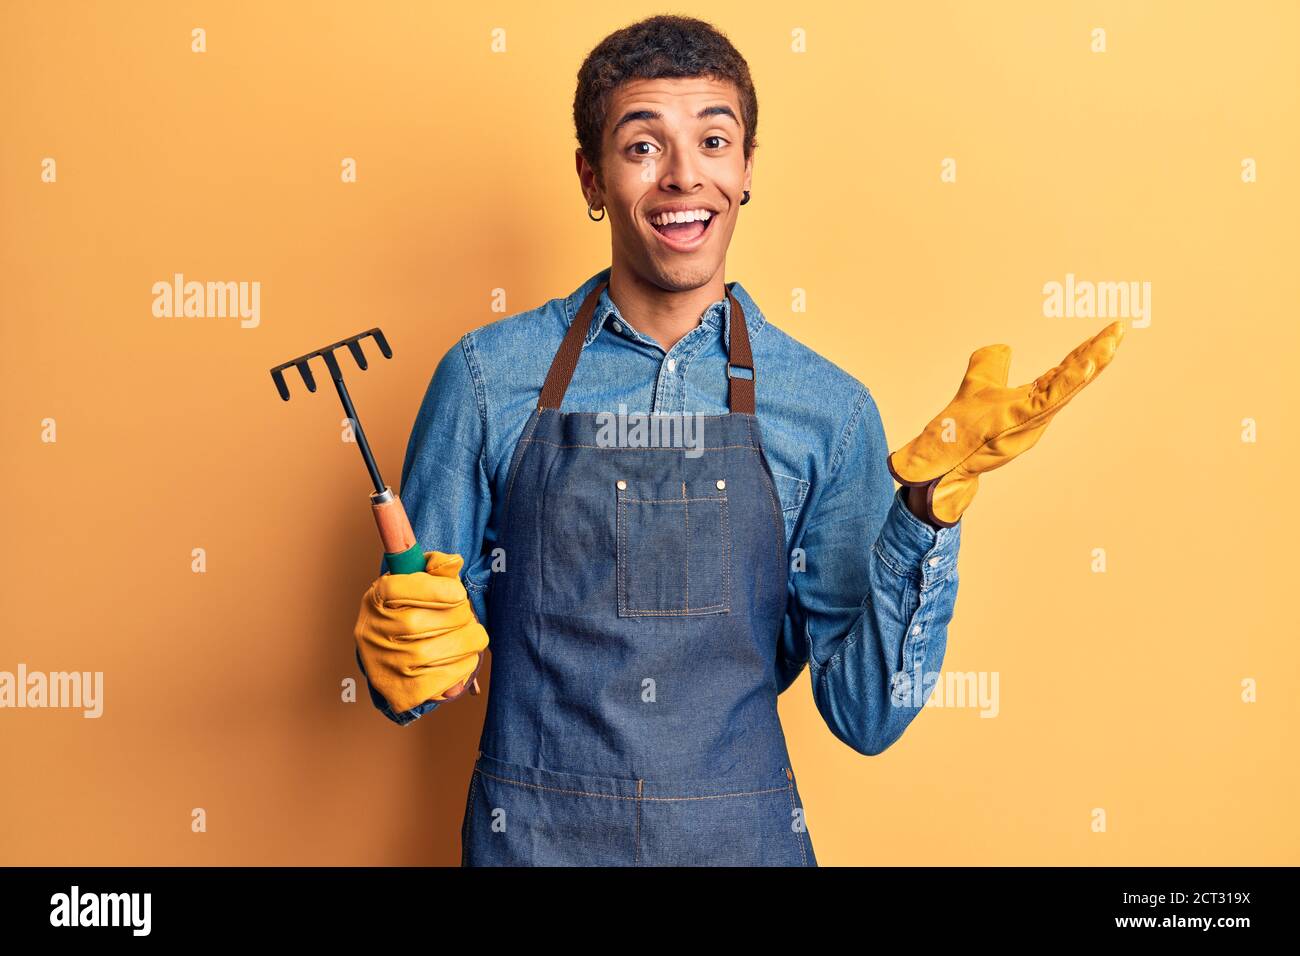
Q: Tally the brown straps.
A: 2